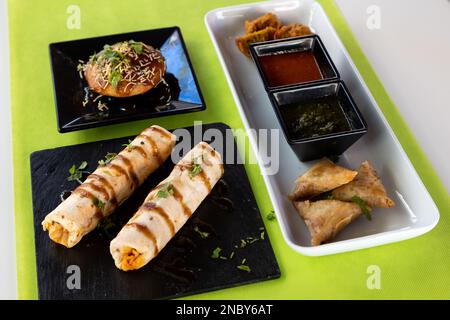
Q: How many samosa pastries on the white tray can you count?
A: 3